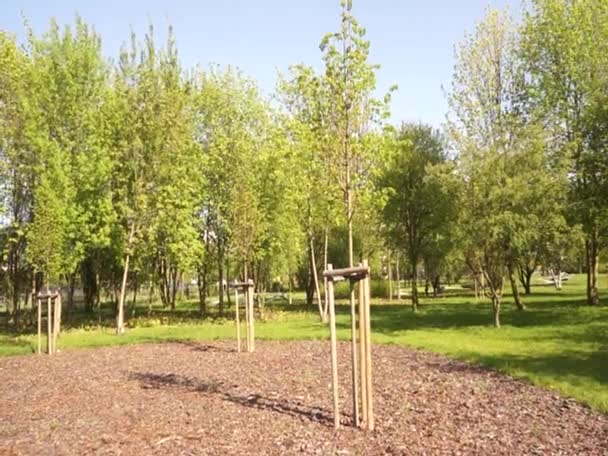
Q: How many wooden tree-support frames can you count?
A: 3